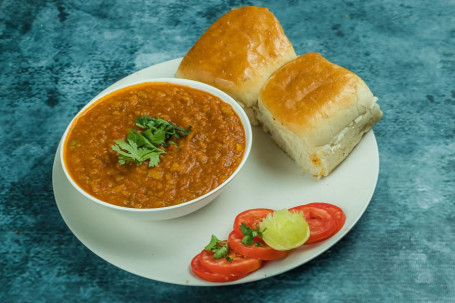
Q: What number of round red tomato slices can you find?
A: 6